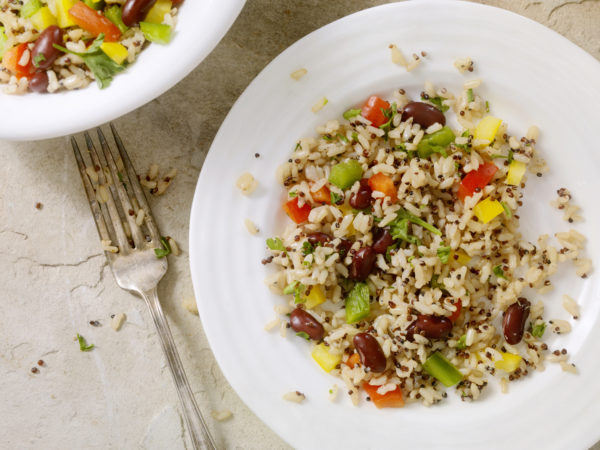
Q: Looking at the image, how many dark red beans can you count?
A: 13